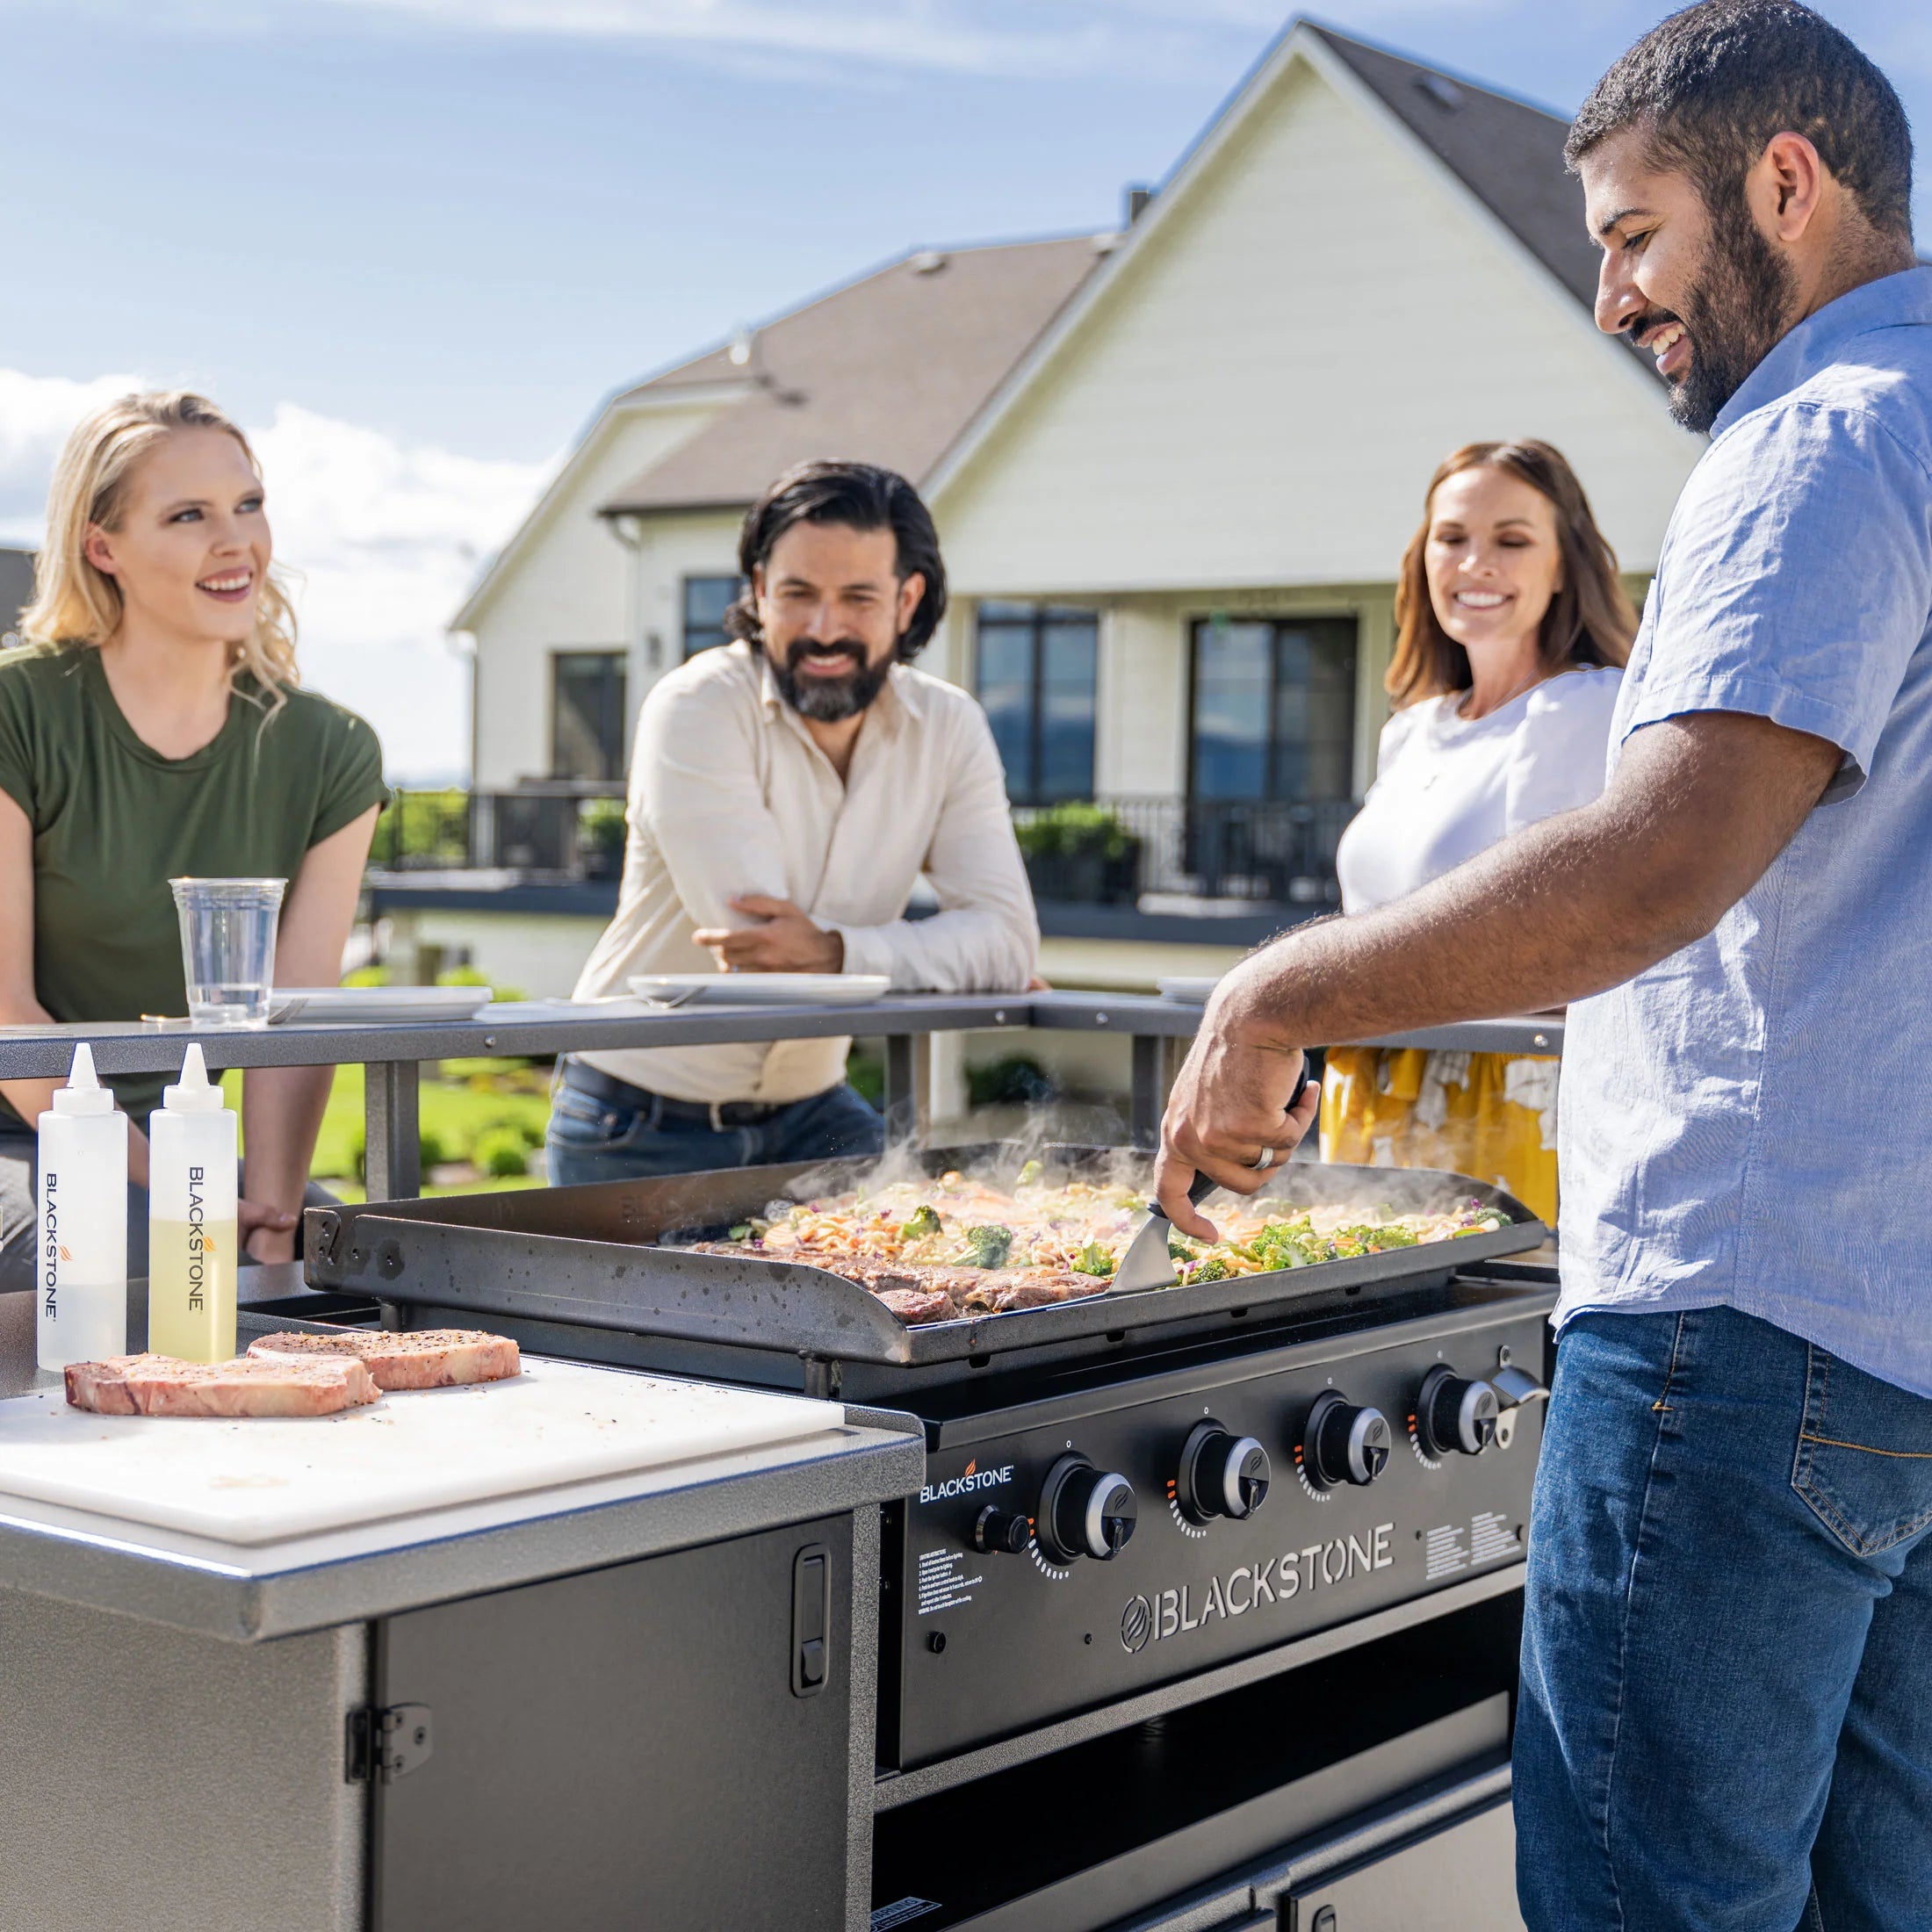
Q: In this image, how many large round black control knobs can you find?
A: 4